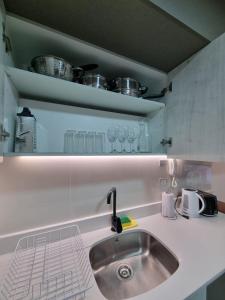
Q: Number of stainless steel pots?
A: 3